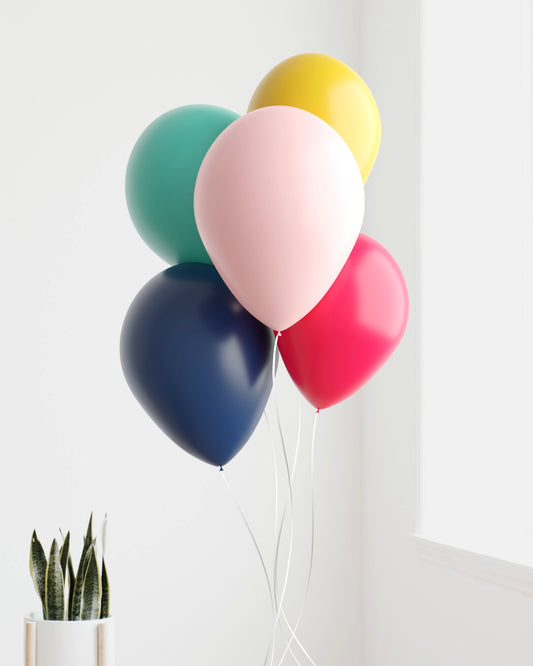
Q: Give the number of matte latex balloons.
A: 5